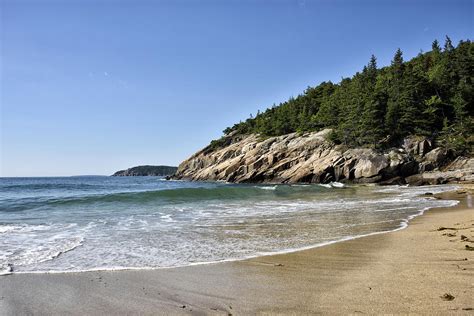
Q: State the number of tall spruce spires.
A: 4